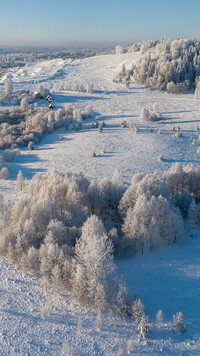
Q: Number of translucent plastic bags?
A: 0